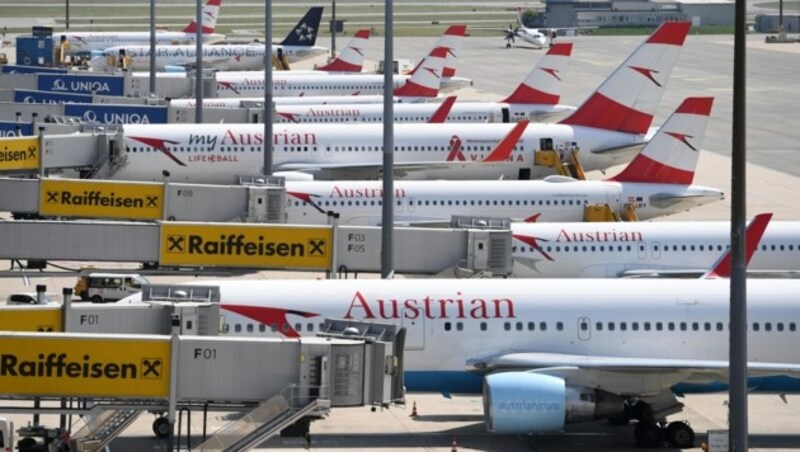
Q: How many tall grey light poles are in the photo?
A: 5